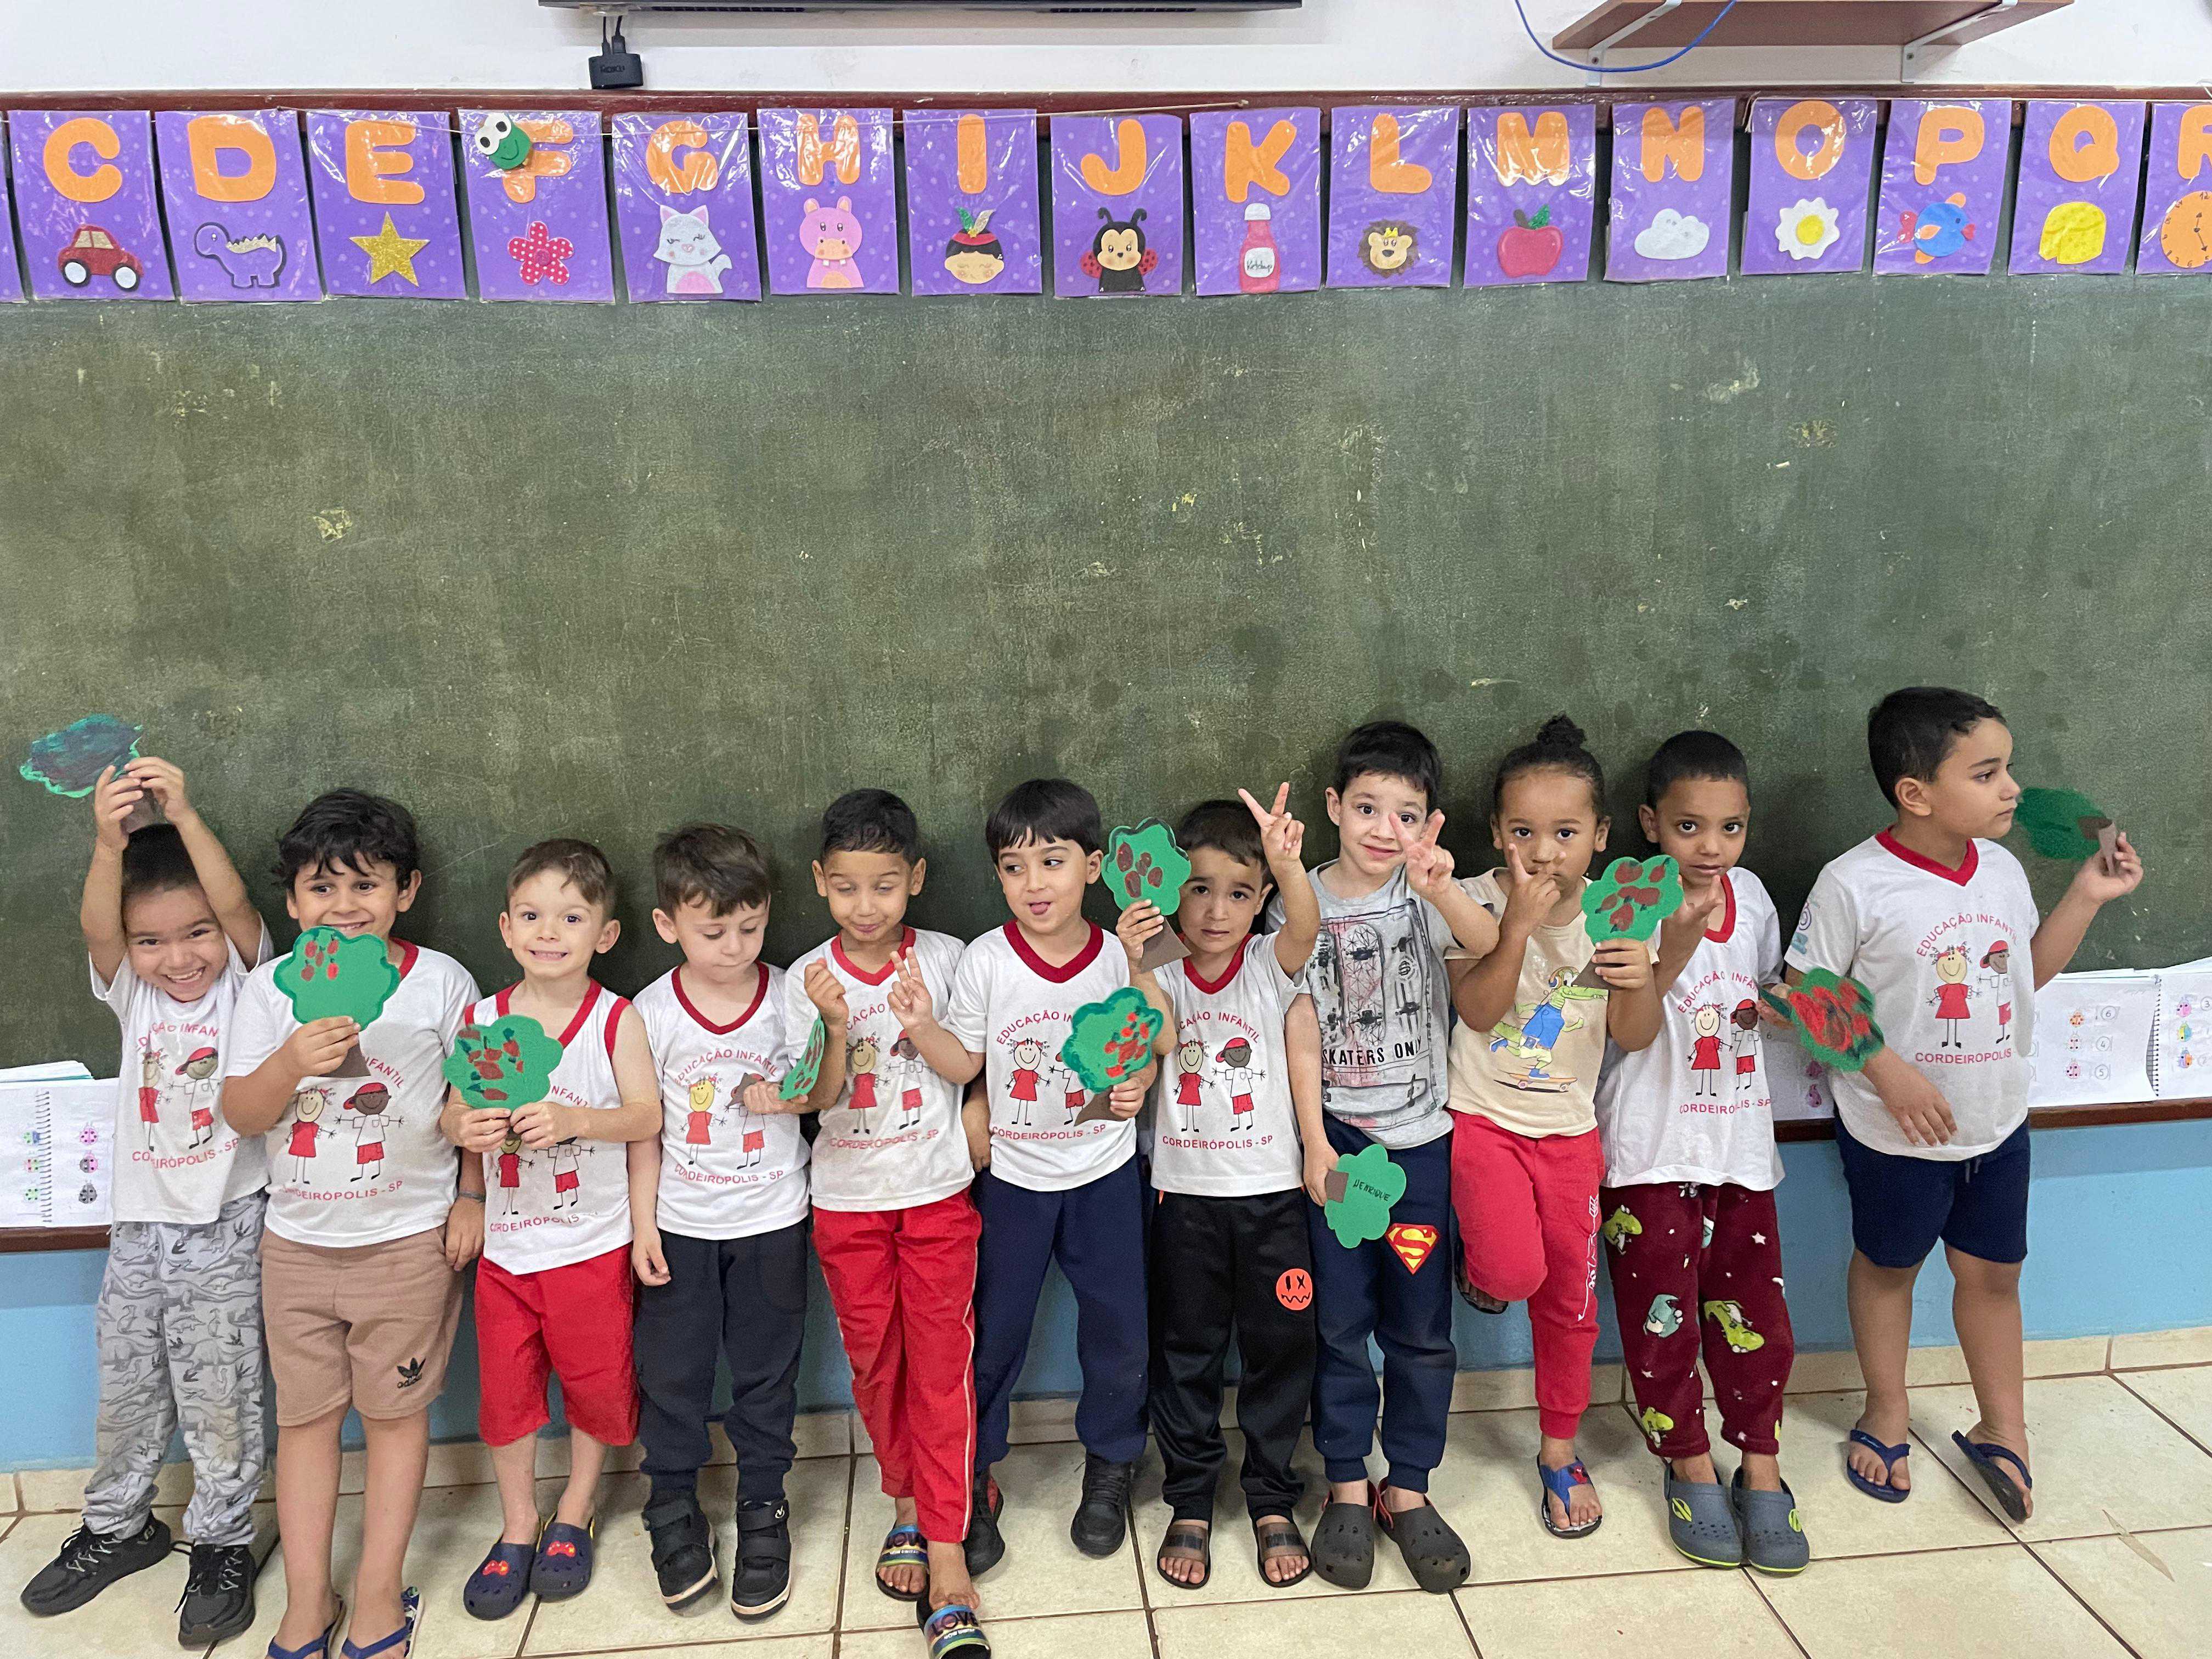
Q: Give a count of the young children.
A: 11